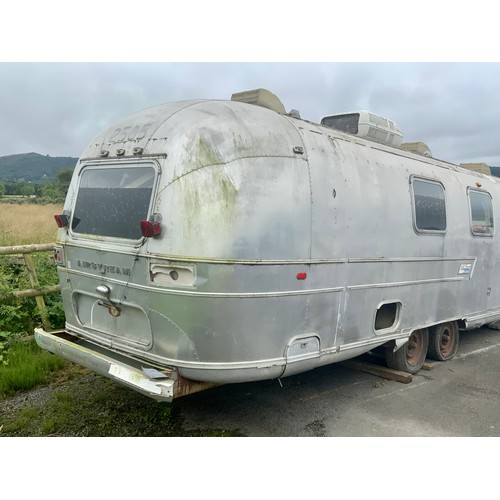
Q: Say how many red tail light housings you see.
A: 2